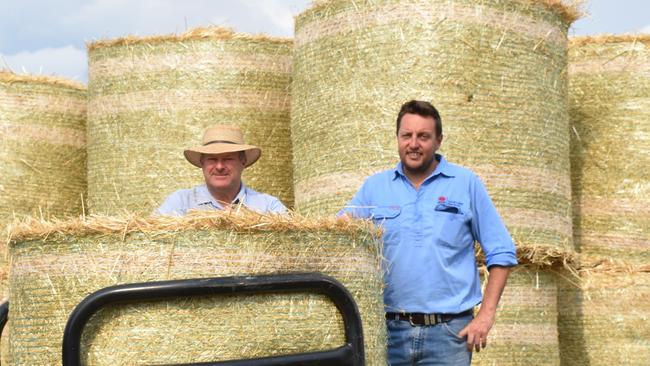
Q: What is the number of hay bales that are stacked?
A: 7